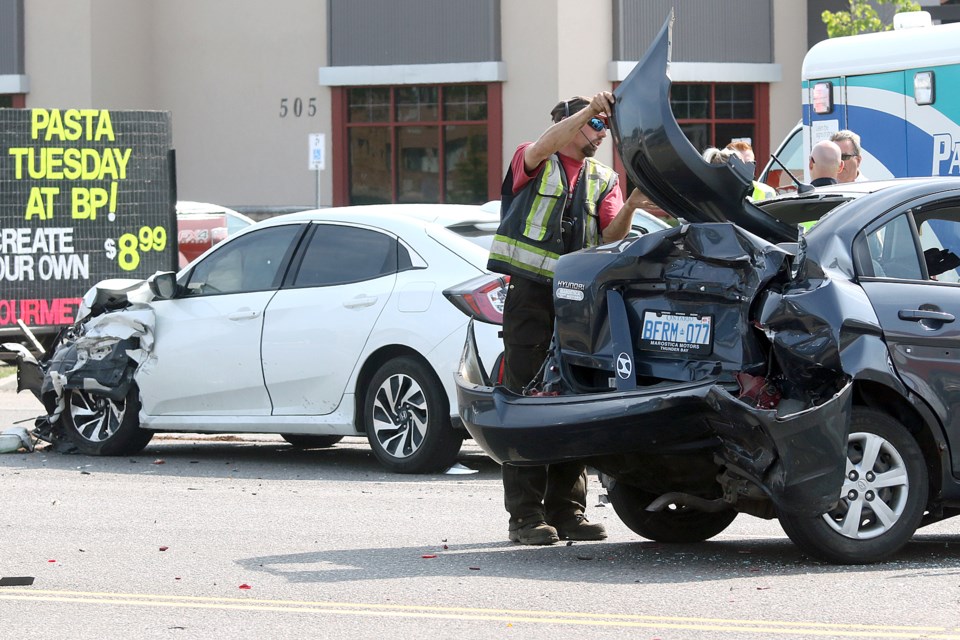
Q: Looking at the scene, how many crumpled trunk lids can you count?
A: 1